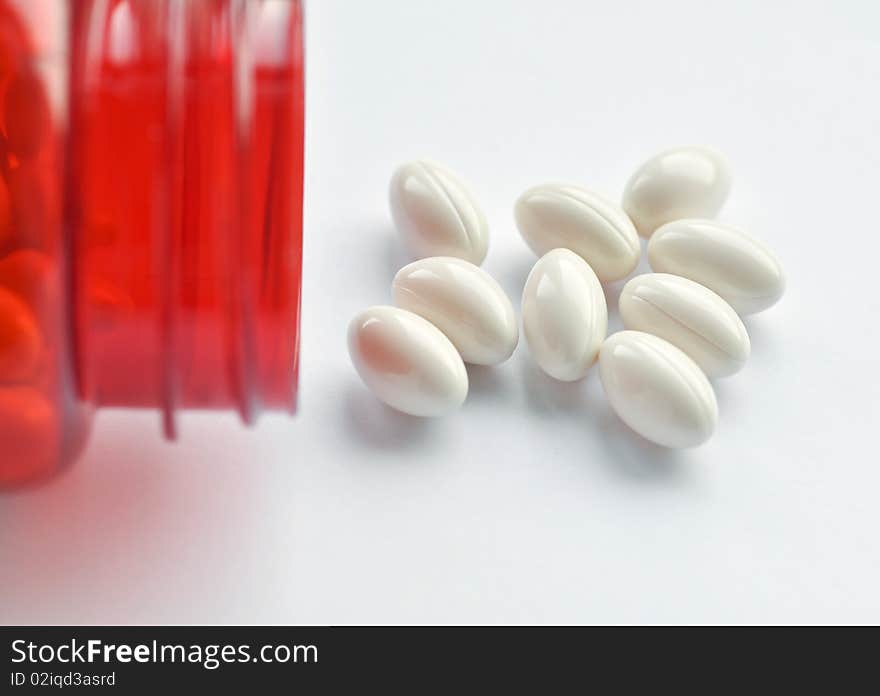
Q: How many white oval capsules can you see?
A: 9